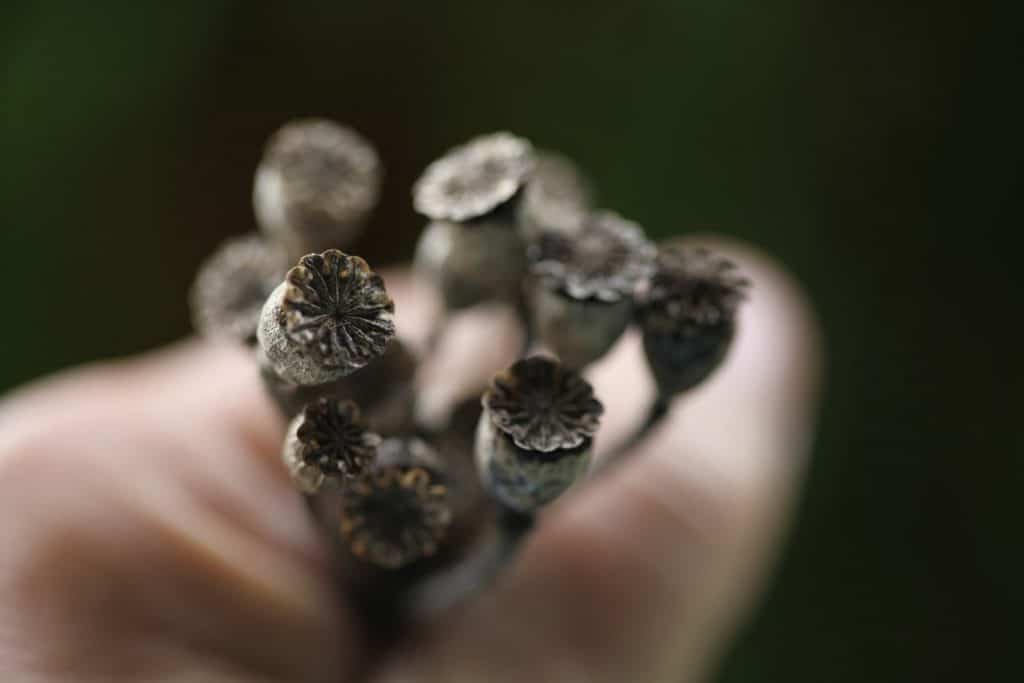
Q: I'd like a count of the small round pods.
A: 10